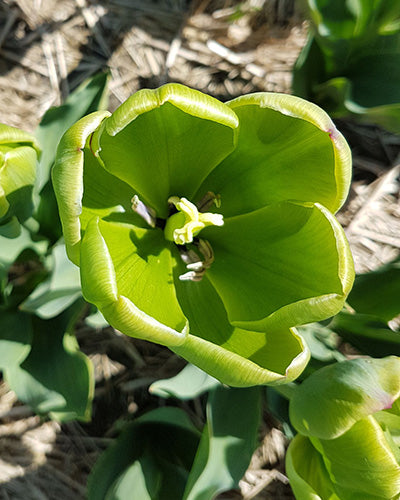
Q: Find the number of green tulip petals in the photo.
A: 6